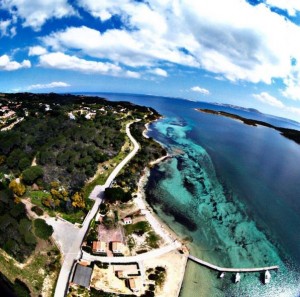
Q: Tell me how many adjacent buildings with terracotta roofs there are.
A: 2